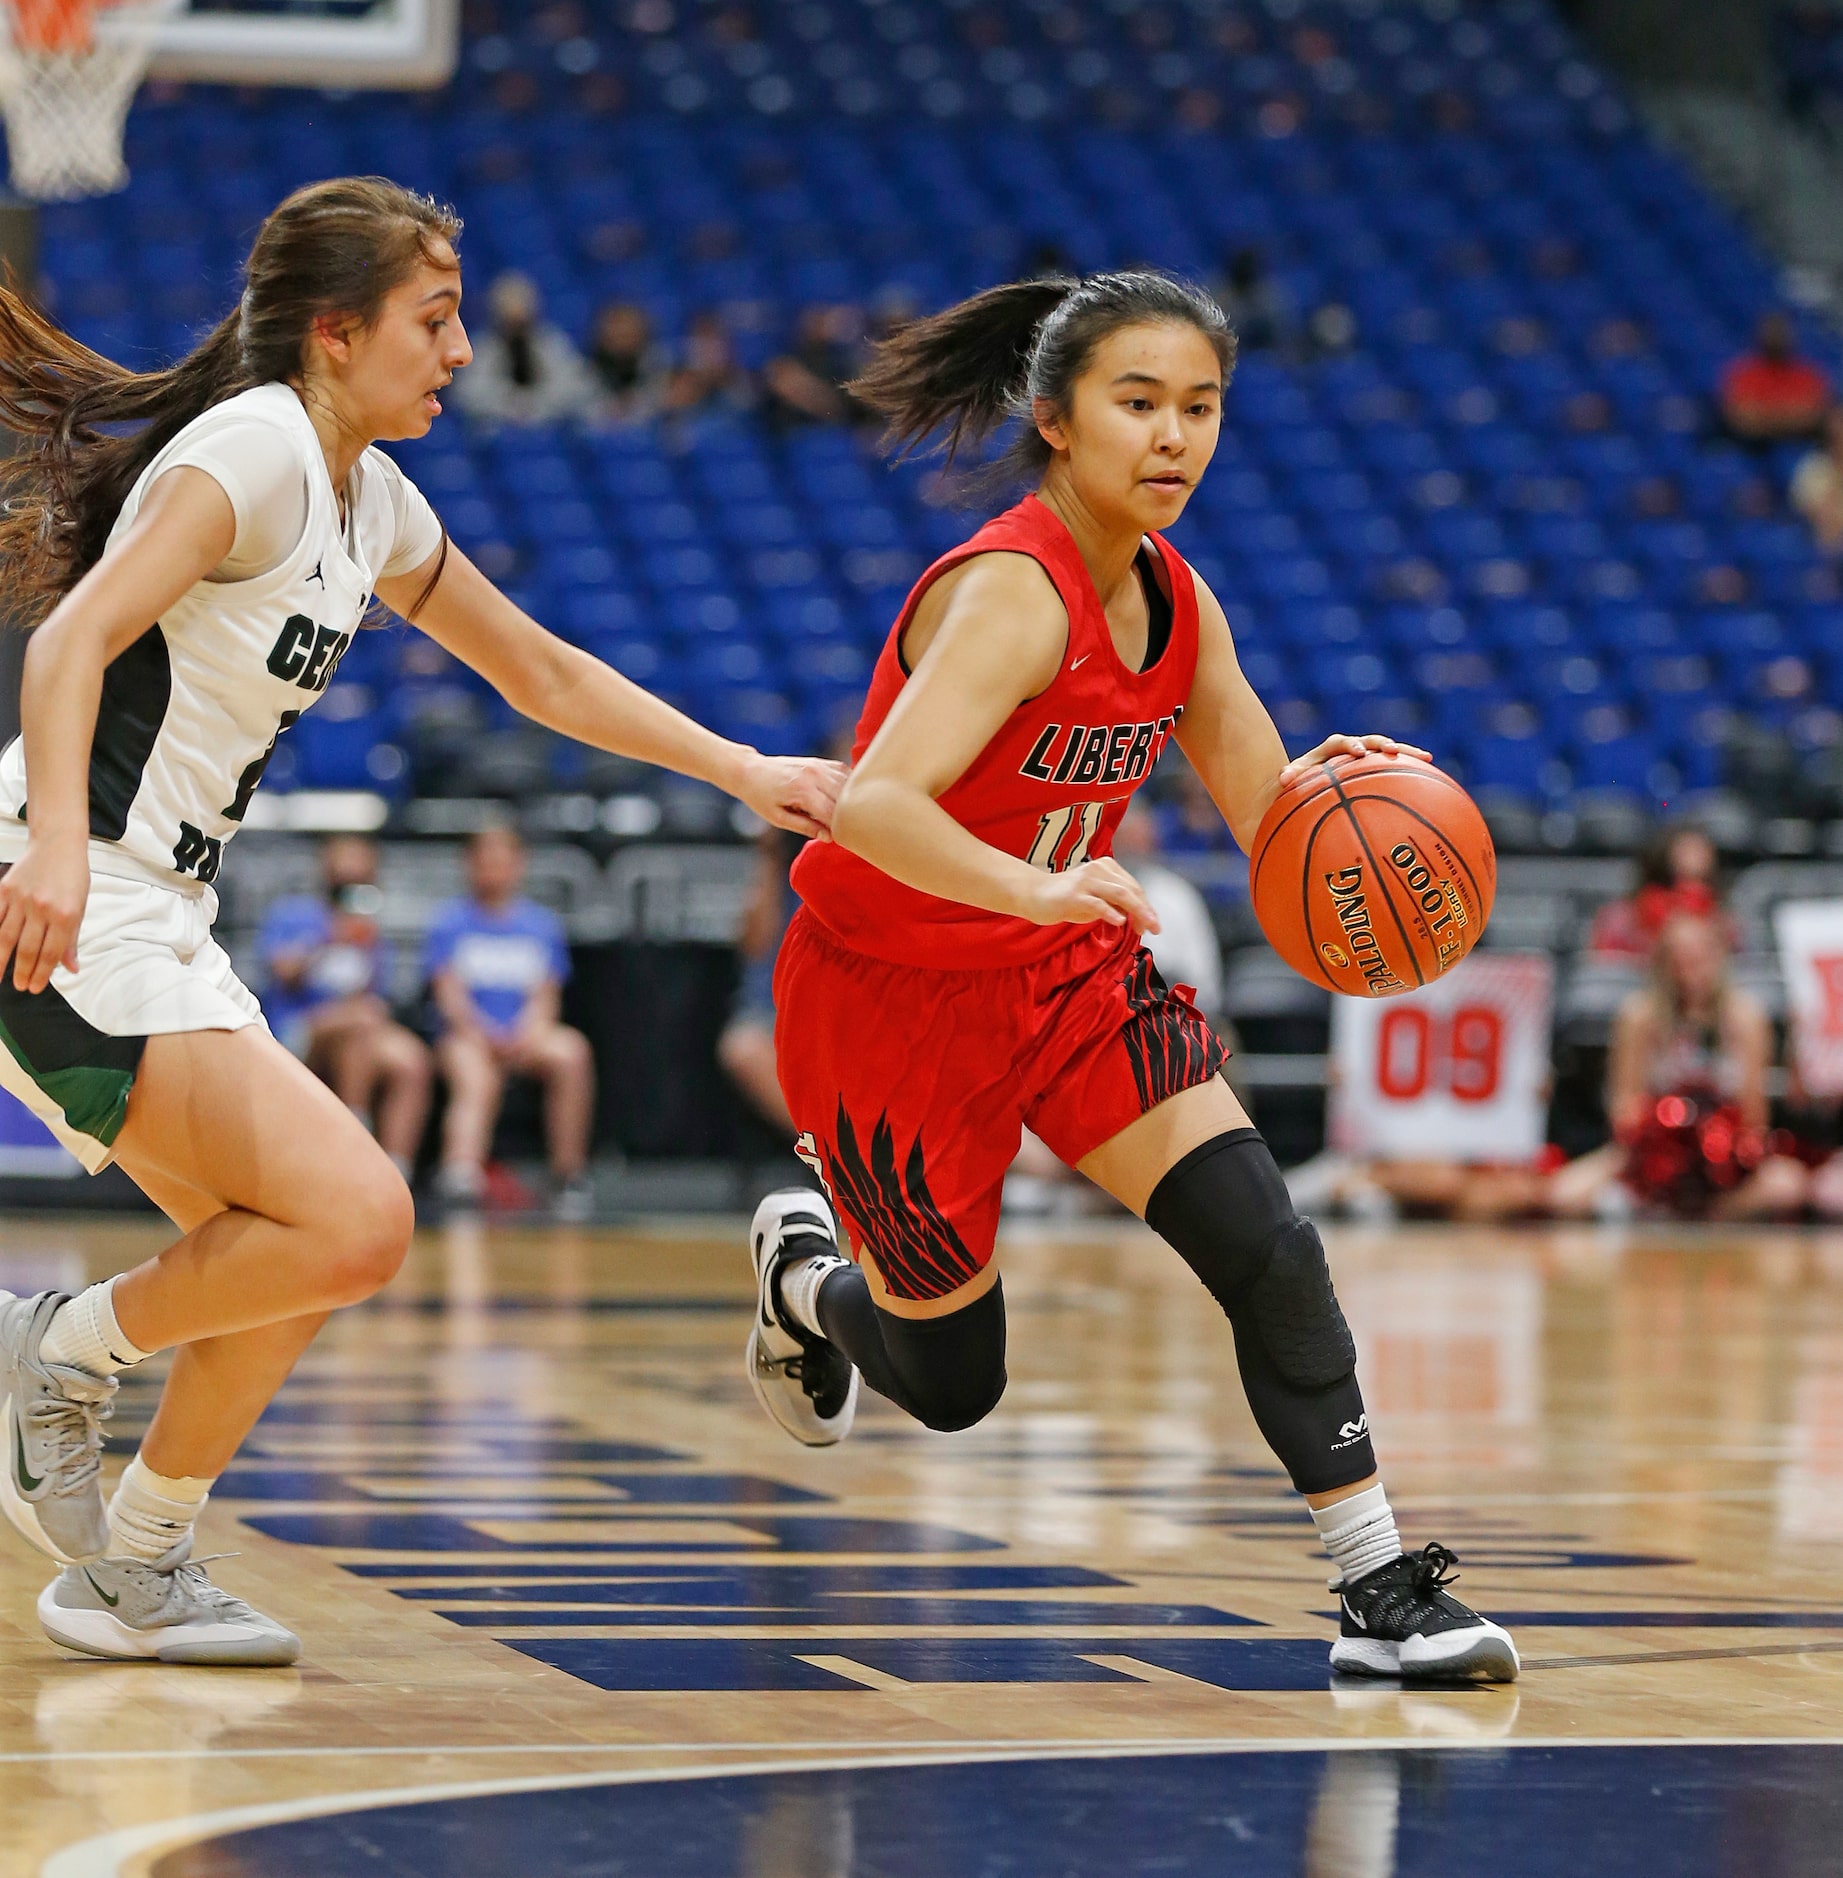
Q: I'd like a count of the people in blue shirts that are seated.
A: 2